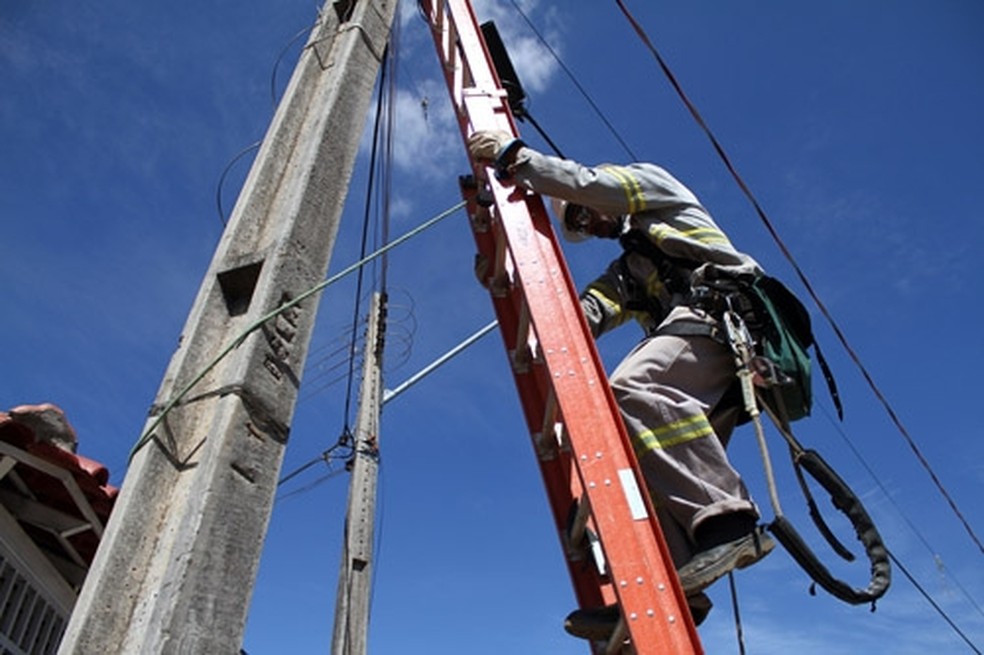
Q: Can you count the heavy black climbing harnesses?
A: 1